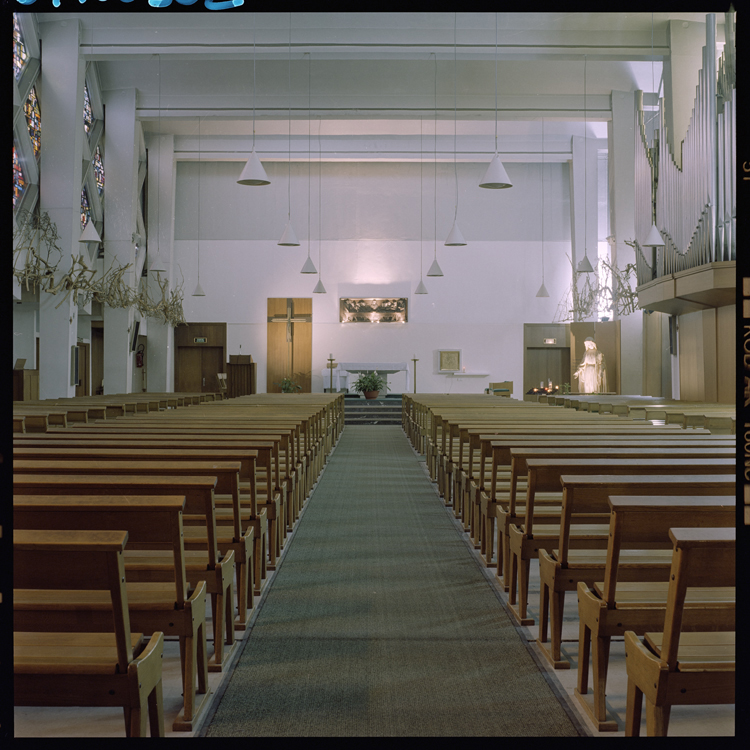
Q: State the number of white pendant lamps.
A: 14